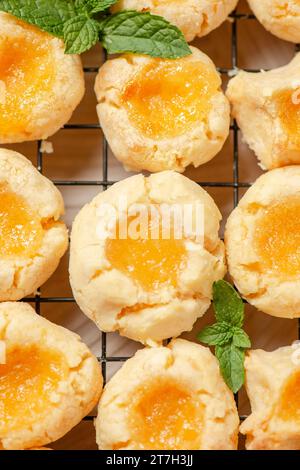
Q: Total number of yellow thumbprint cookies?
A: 11